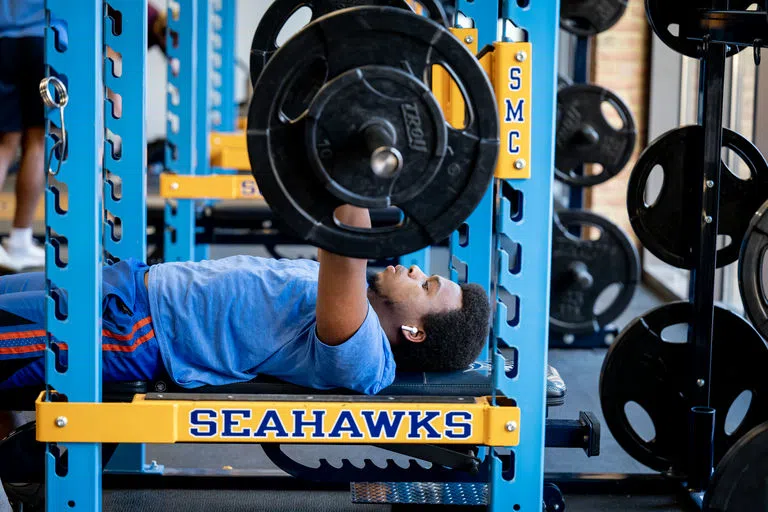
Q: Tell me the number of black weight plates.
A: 11